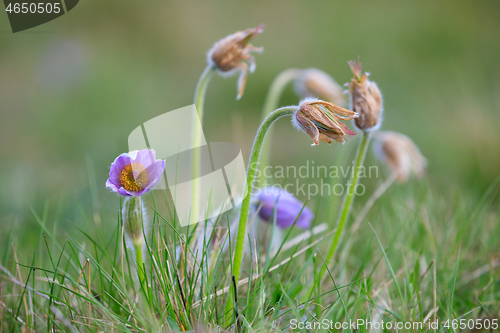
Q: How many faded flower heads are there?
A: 5